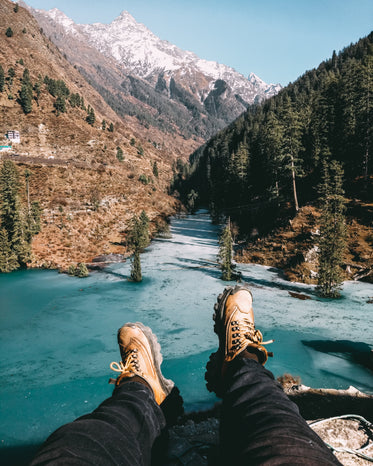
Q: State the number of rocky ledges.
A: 1